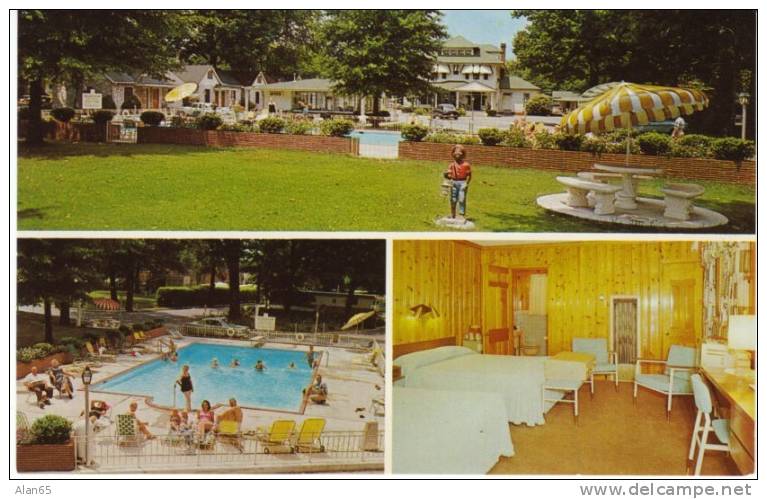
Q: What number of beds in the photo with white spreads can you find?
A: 2